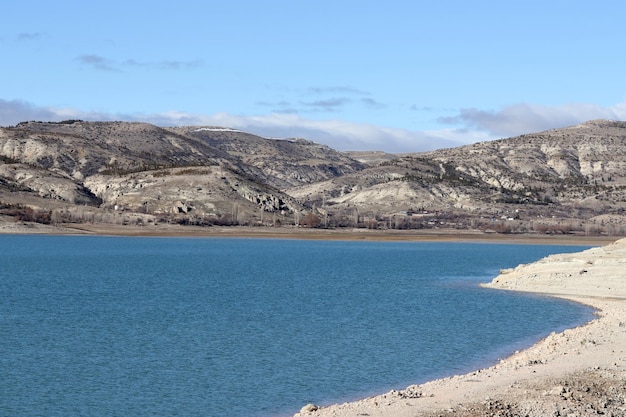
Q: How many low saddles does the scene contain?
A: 1